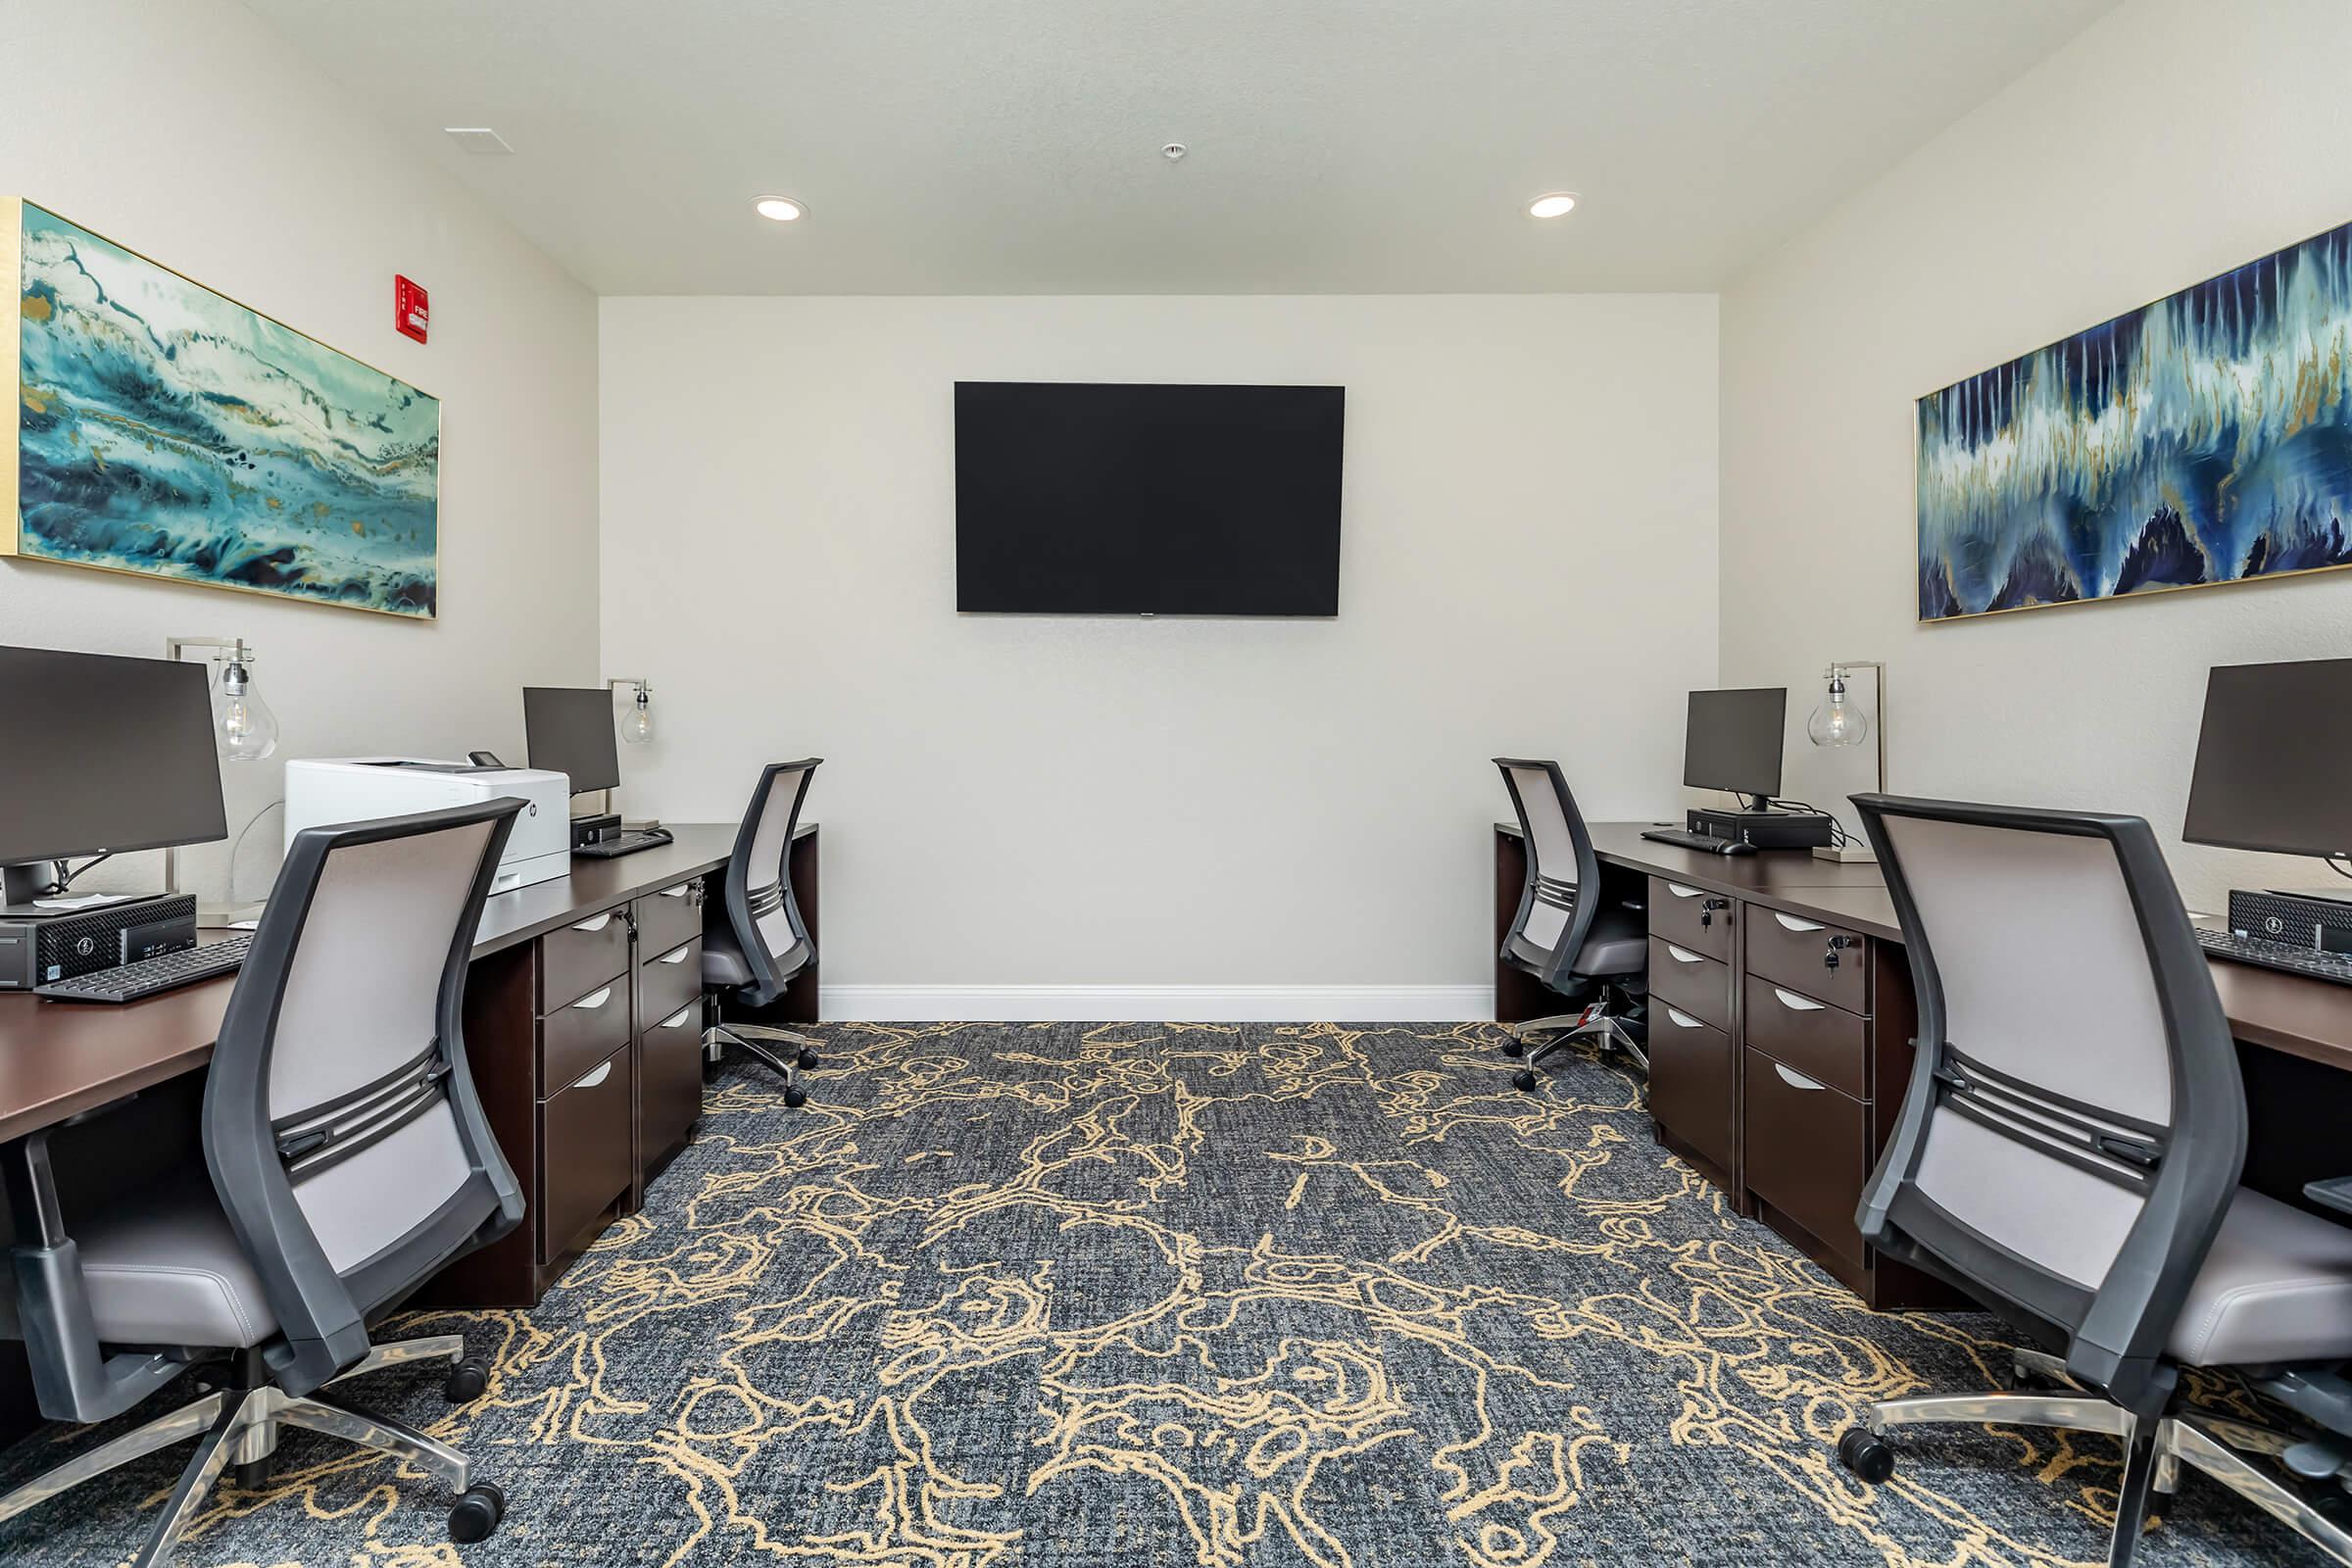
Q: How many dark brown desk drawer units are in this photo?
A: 4